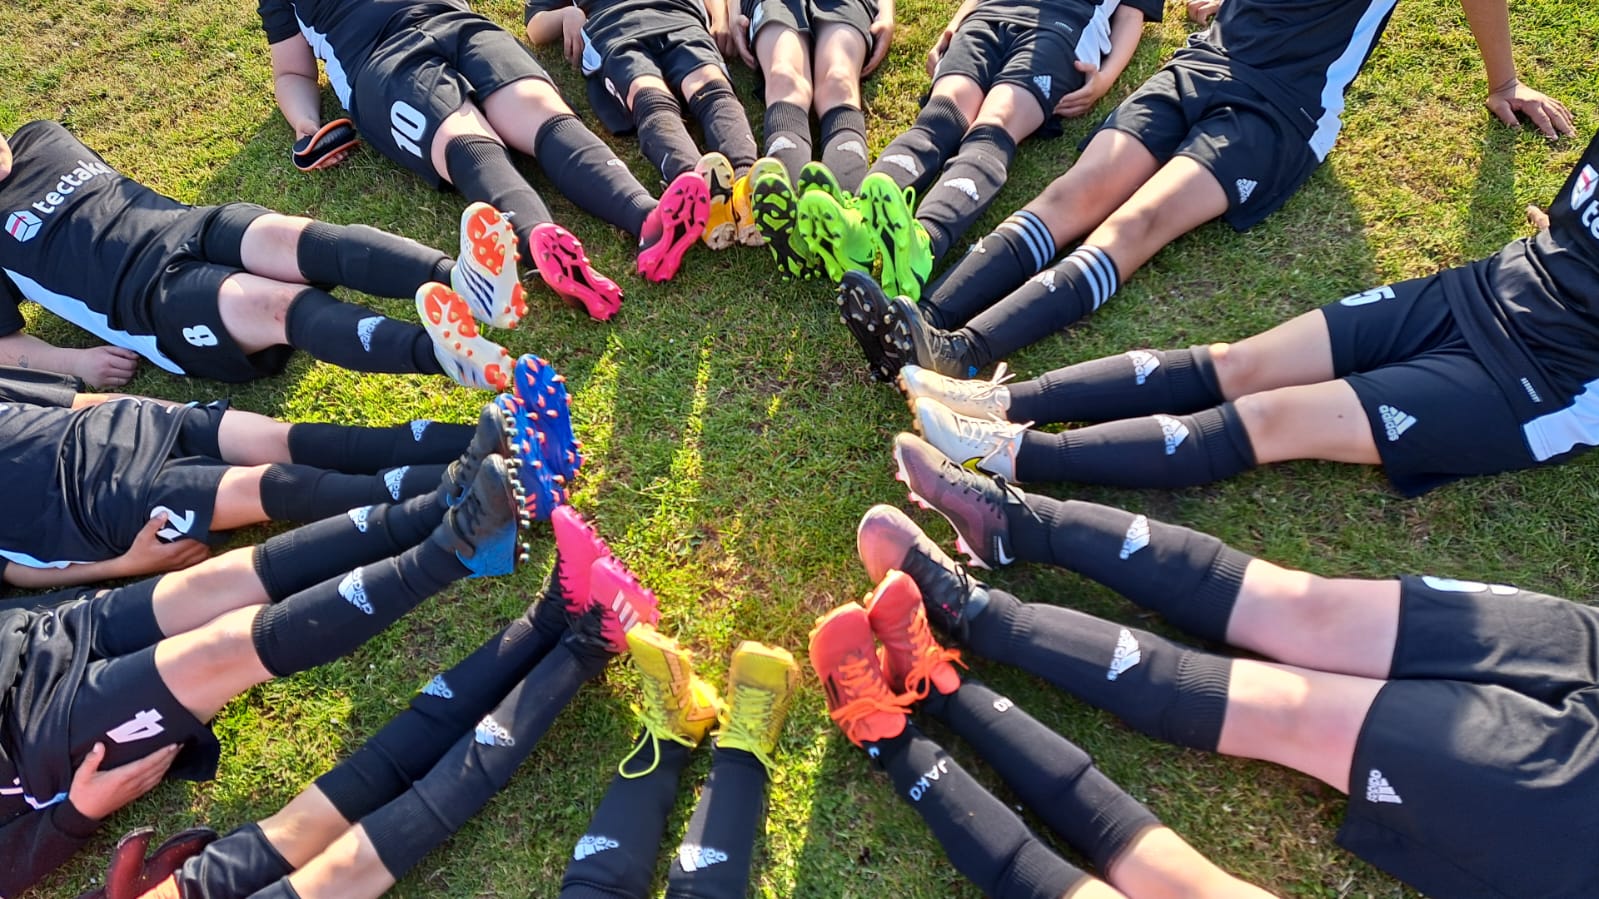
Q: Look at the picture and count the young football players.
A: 13